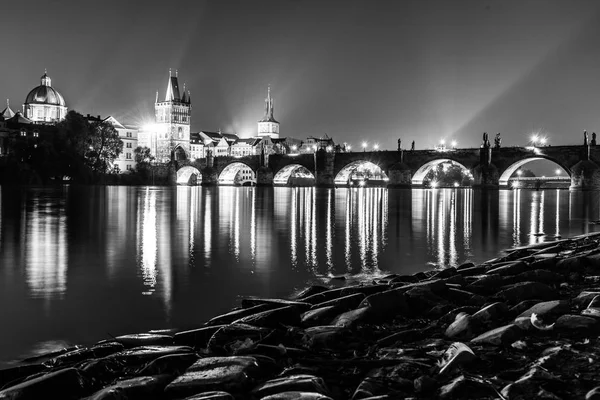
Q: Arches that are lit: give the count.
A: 6